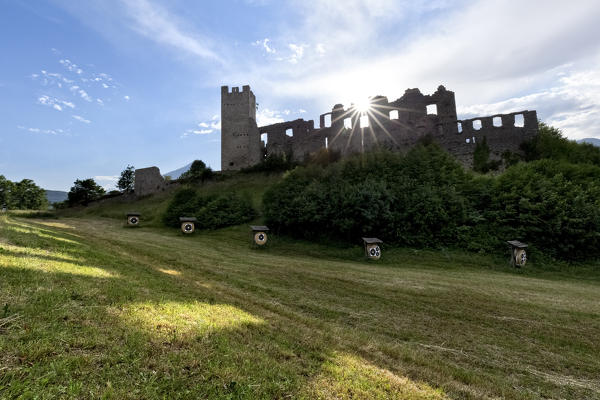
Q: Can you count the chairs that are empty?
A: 0